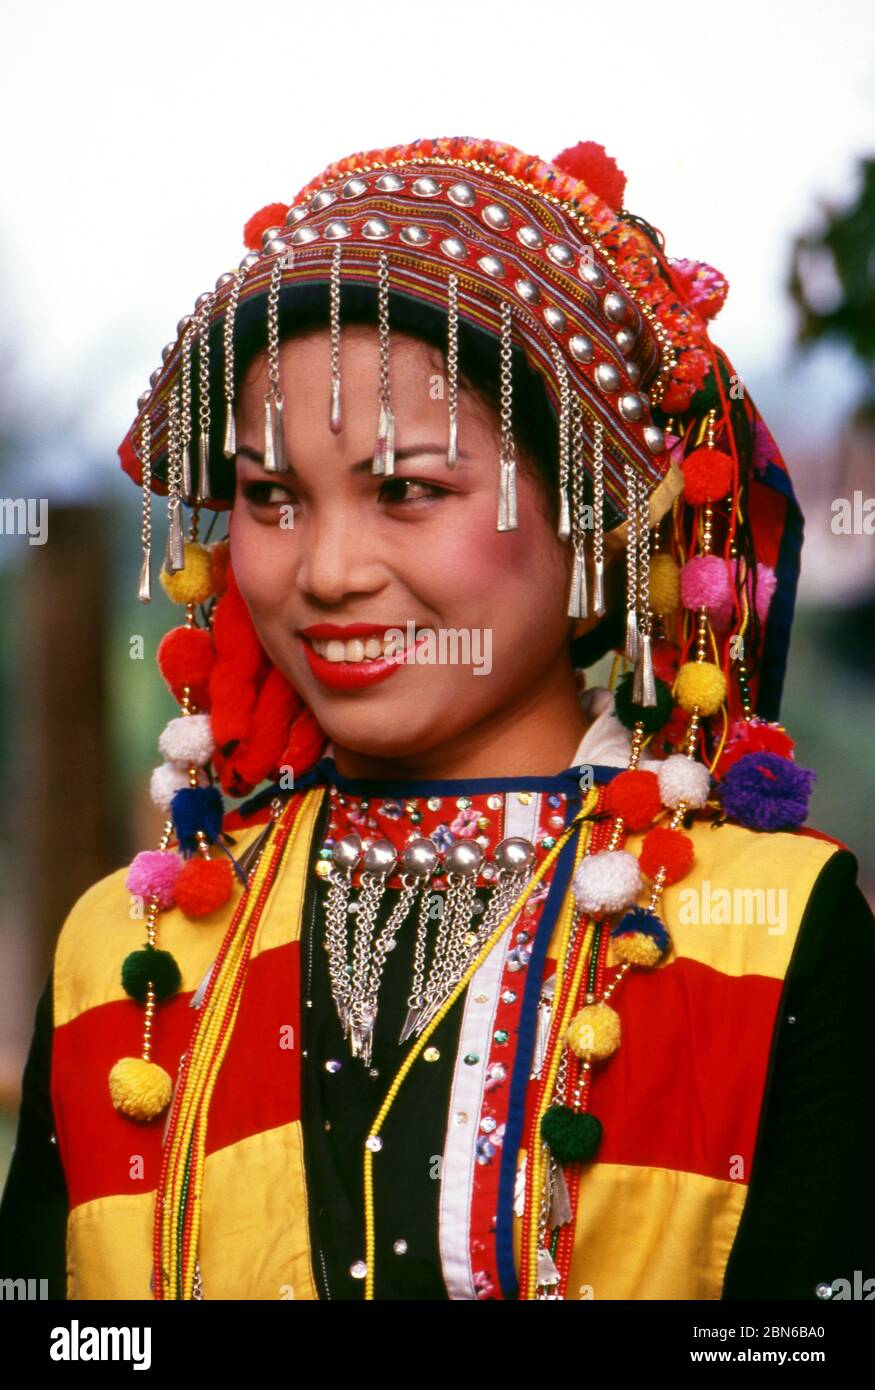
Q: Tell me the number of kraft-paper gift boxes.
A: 0